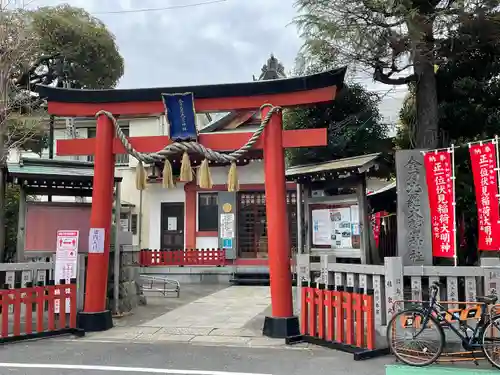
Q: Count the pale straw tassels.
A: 5